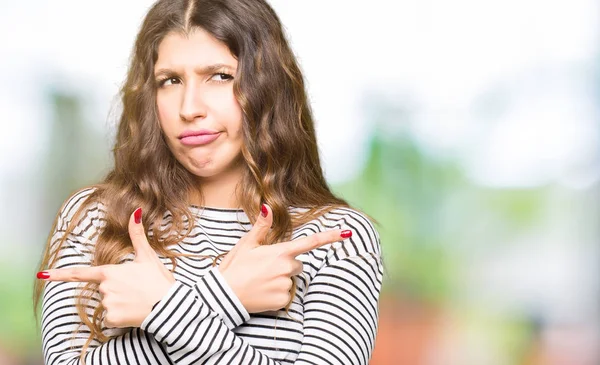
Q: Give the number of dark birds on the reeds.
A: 0